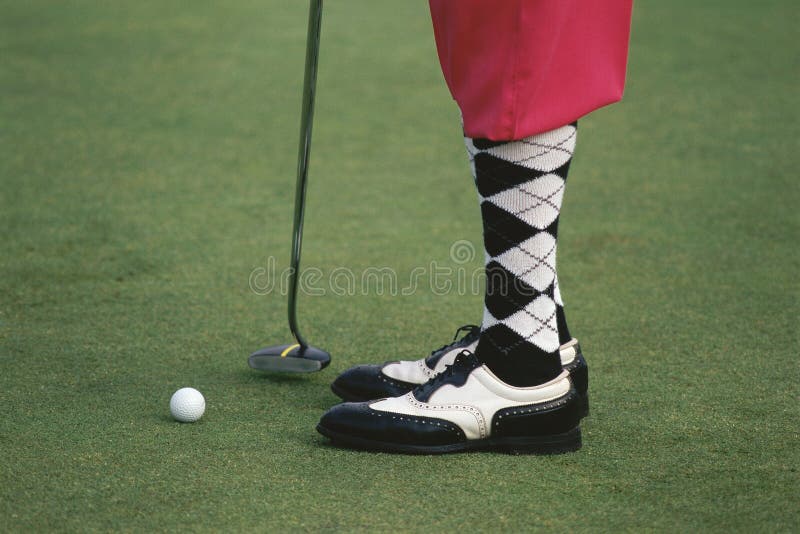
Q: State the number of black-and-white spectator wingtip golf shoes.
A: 2